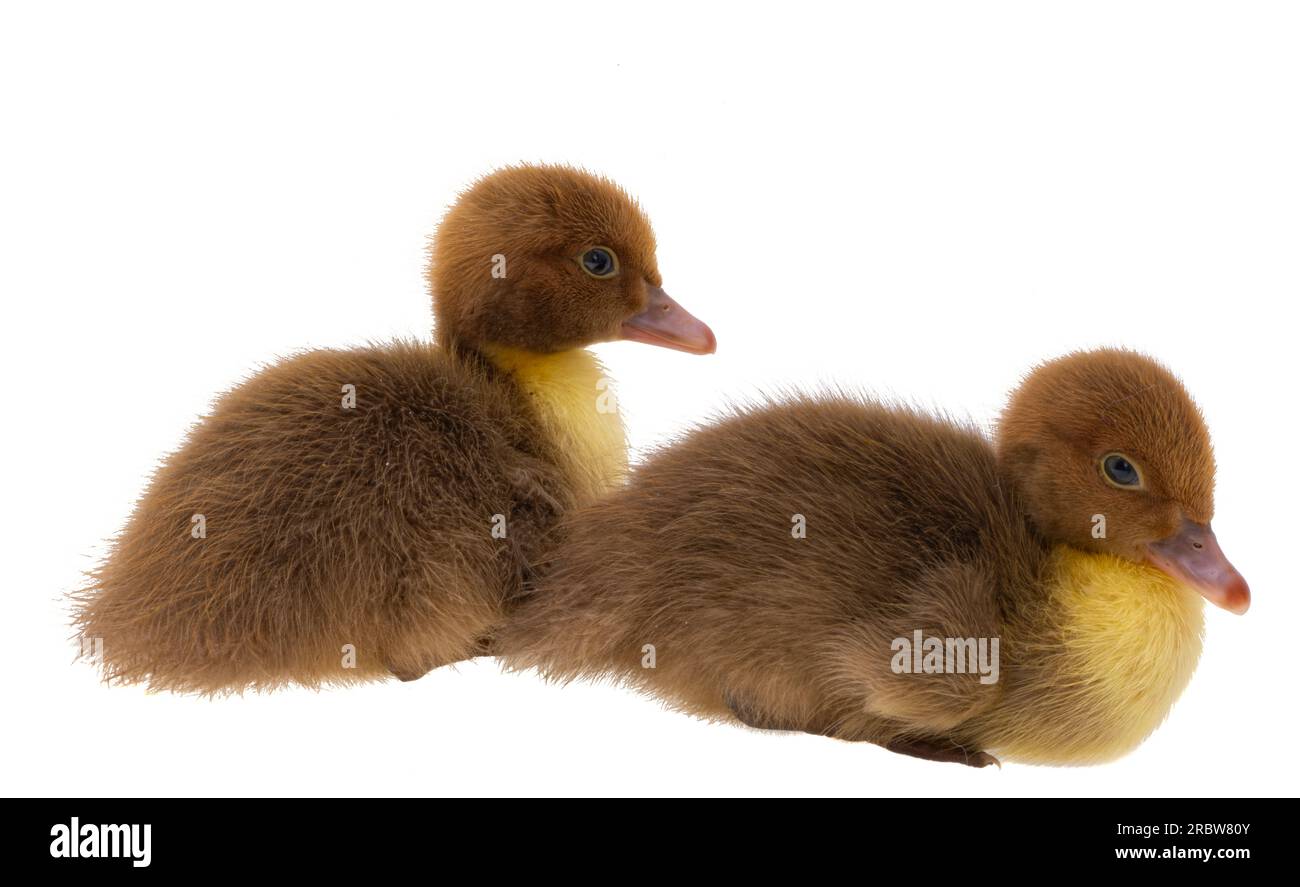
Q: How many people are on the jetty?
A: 0